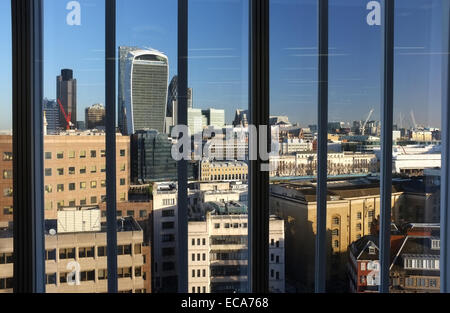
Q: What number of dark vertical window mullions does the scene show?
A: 6